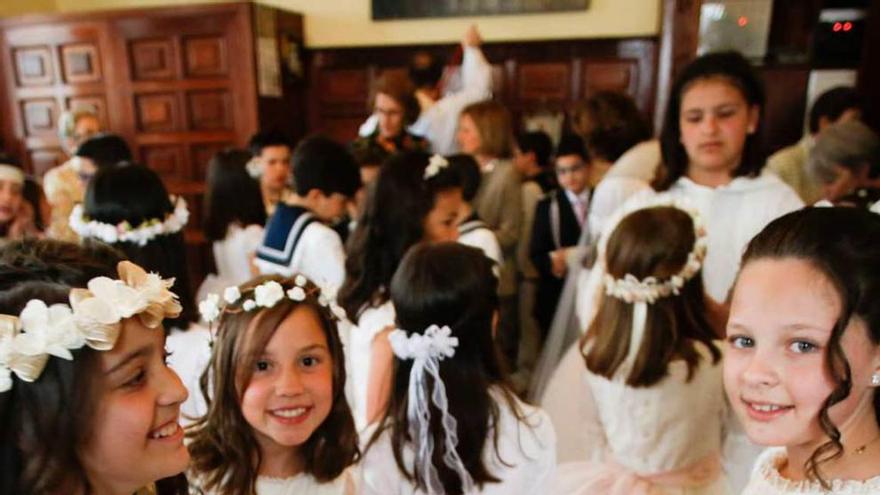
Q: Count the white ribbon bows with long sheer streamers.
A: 1